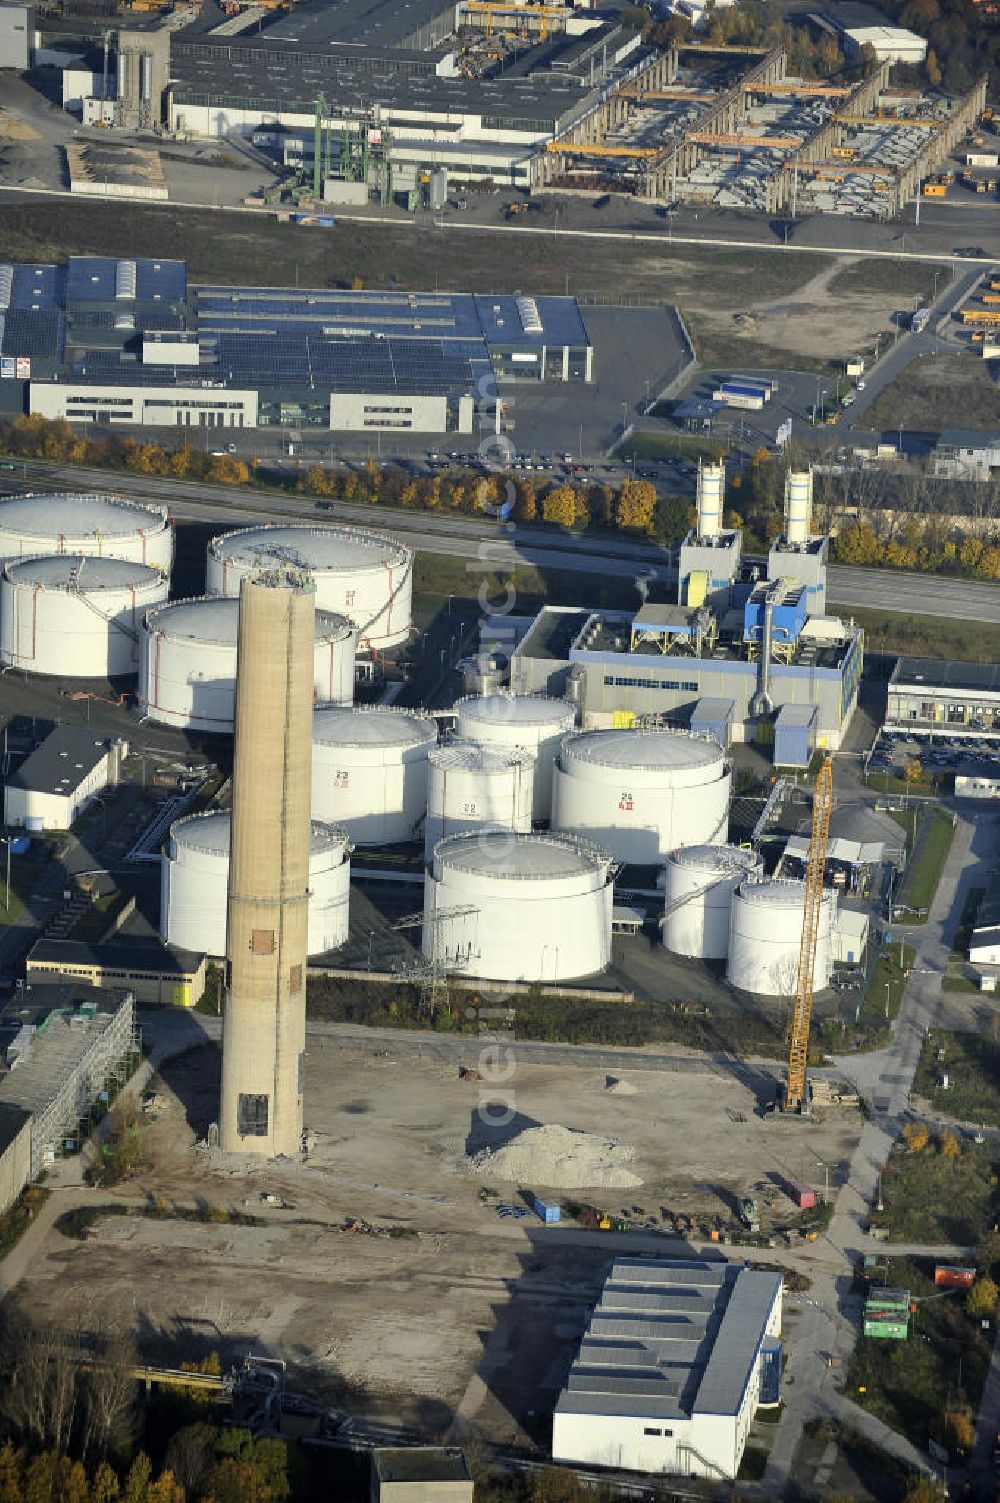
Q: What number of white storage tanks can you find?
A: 12